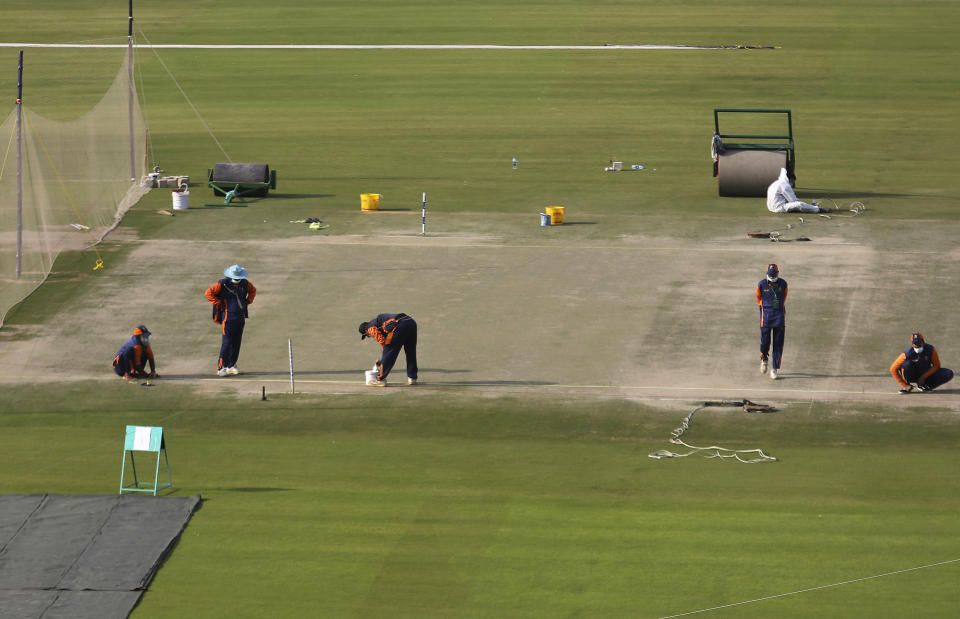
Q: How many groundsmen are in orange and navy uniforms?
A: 5